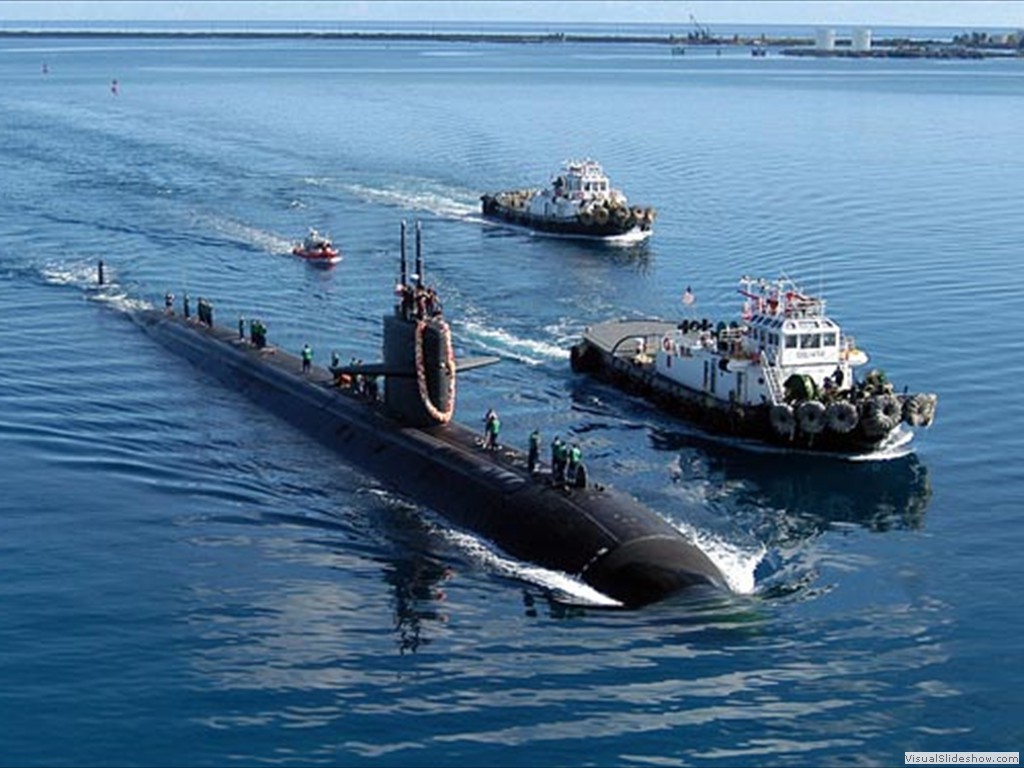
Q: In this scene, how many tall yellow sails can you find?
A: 0